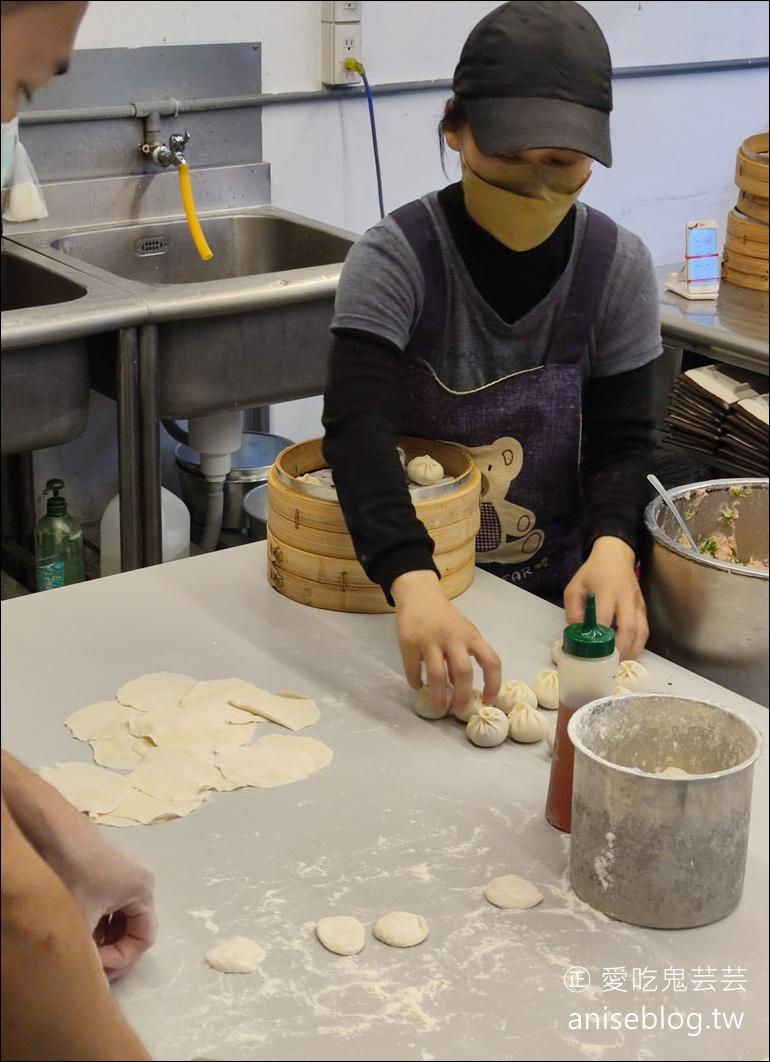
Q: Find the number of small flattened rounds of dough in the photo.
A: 4